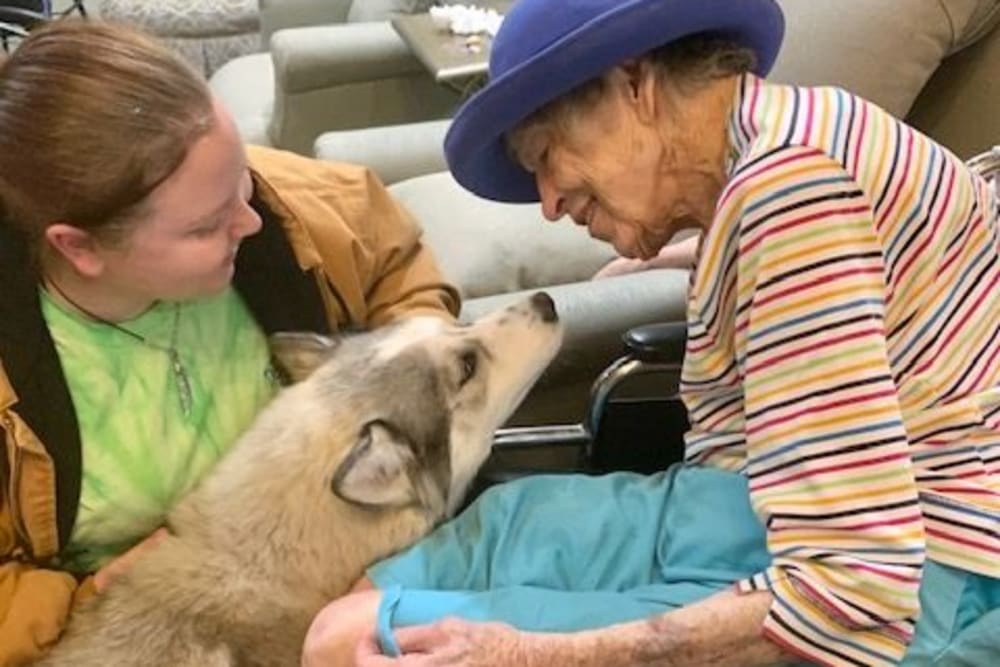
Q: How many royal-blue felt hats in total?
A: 1